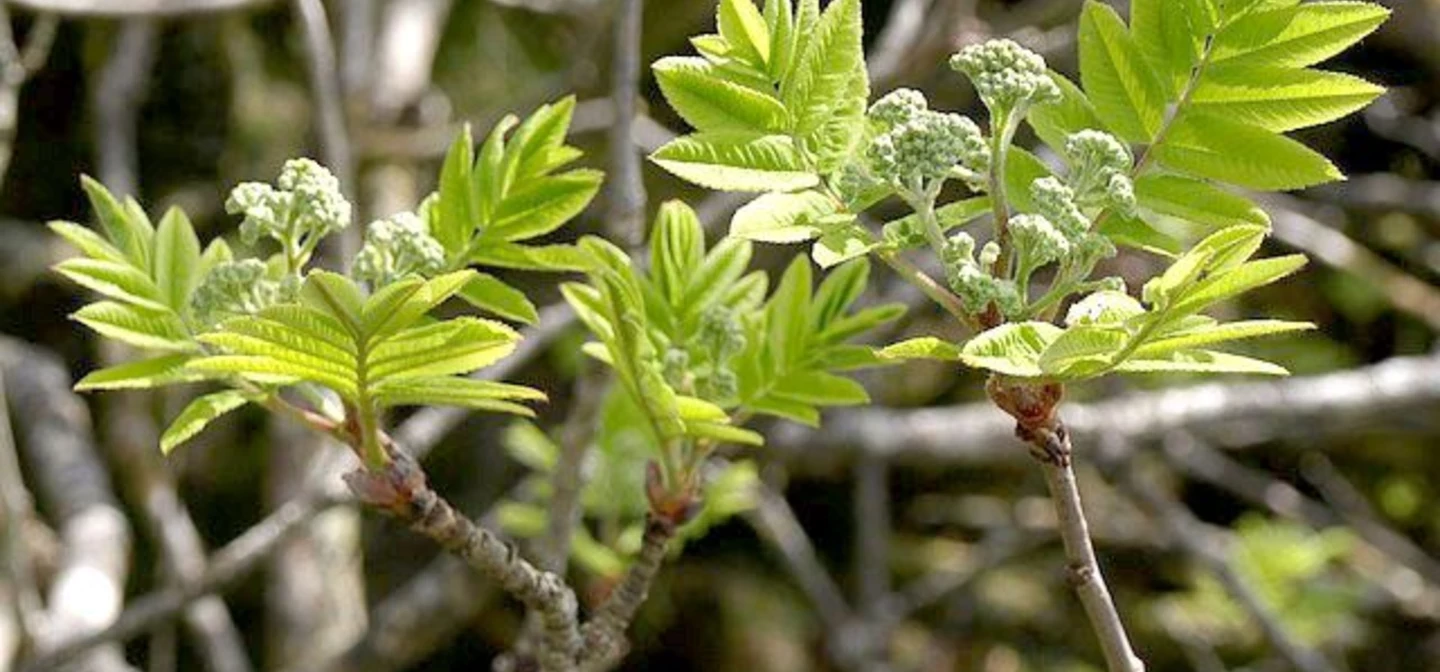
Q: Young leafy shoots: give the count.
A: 3